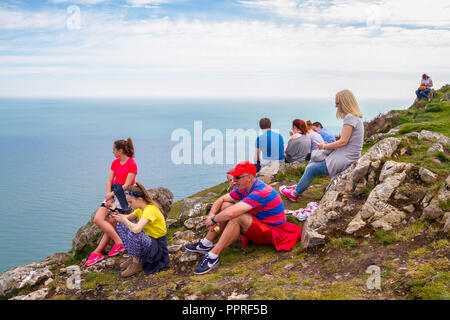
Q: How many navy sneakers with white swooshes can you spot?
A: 2